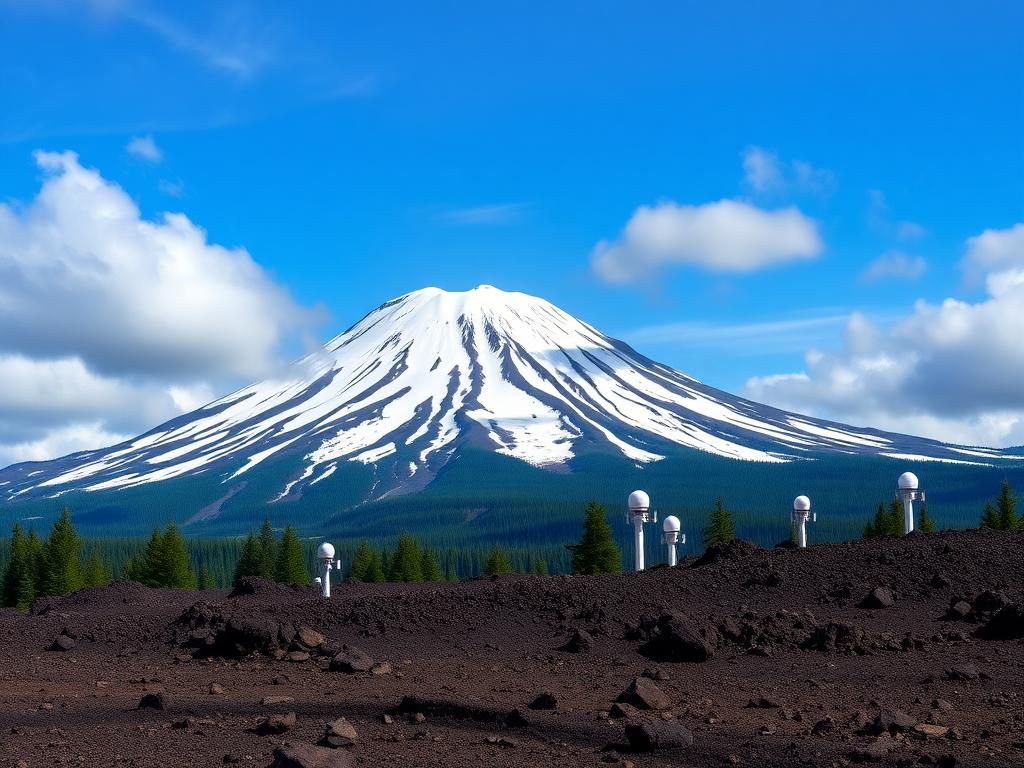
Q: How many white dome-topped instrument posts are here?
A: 5